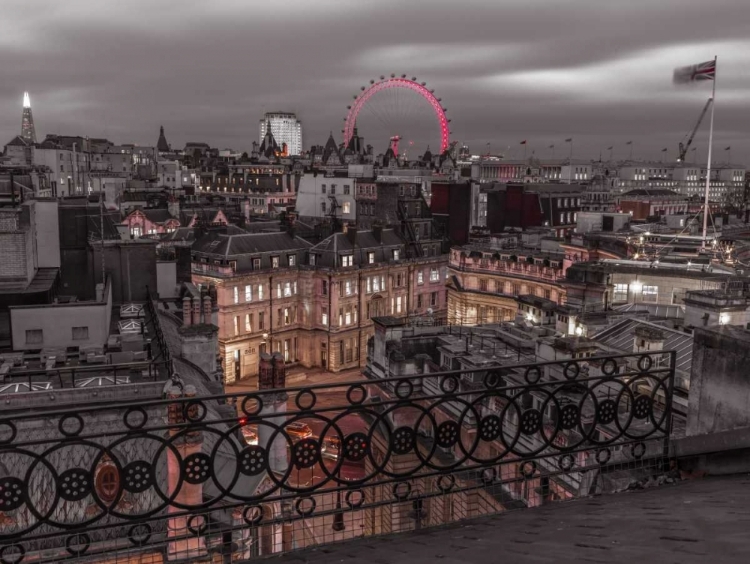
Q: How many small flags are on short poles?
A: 9